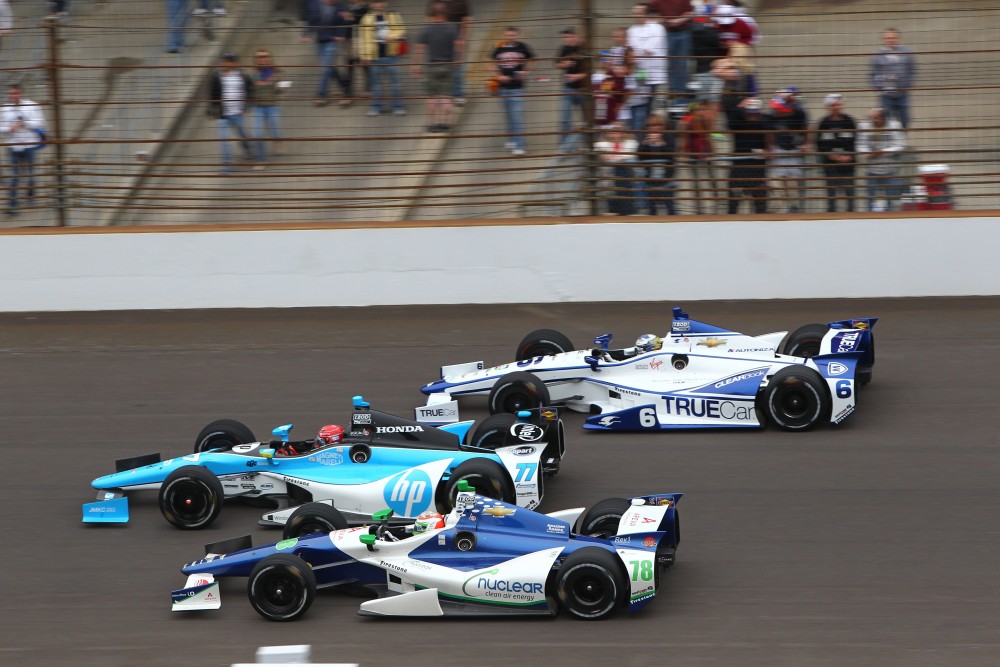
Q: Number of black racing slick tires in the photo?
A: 12